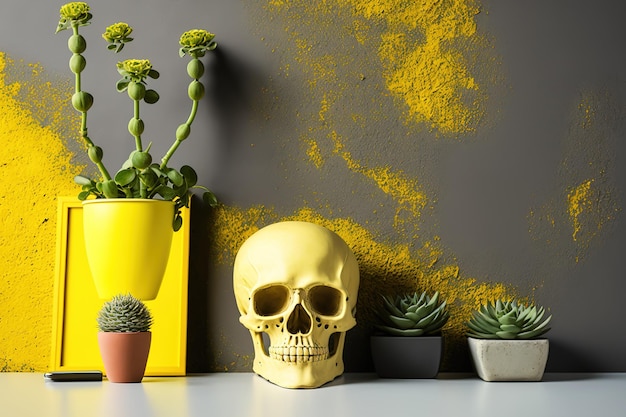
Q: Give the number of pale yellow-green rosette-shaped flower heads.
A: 4